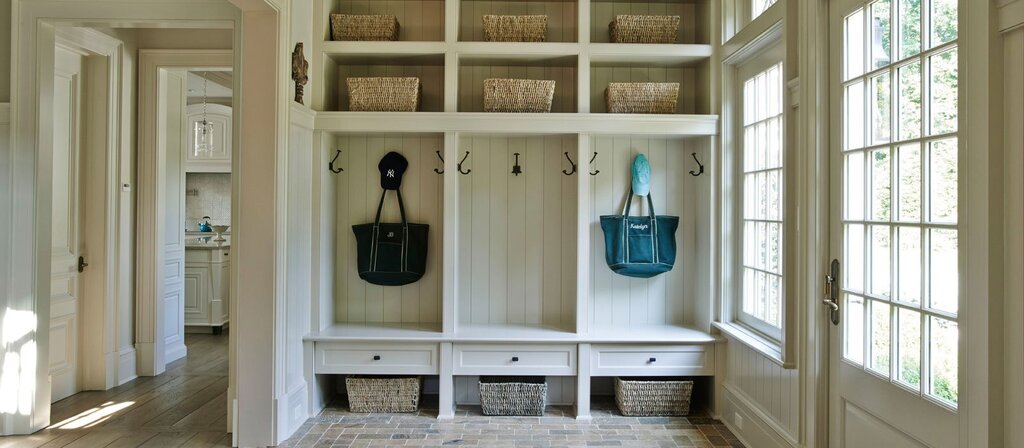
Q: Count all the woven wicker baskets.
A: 9